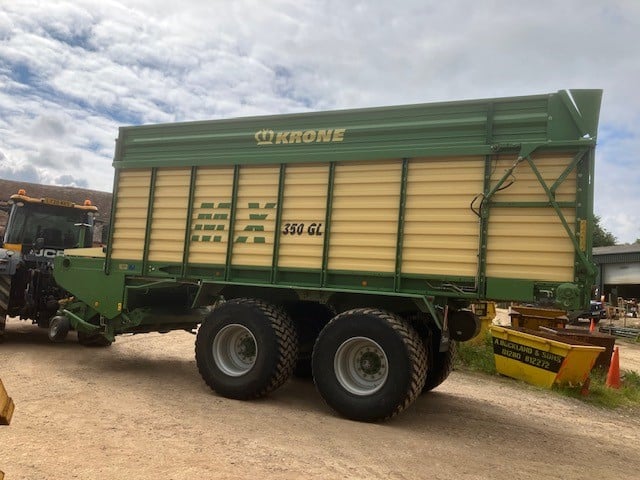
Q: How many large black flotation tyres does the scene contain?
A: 4